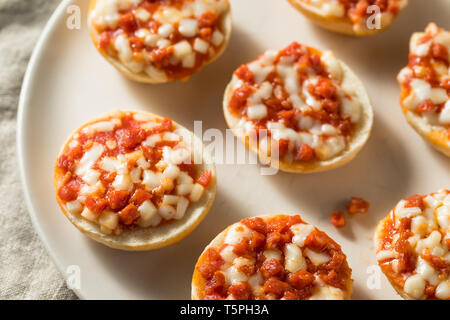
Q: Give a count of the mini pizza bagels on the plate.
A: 7